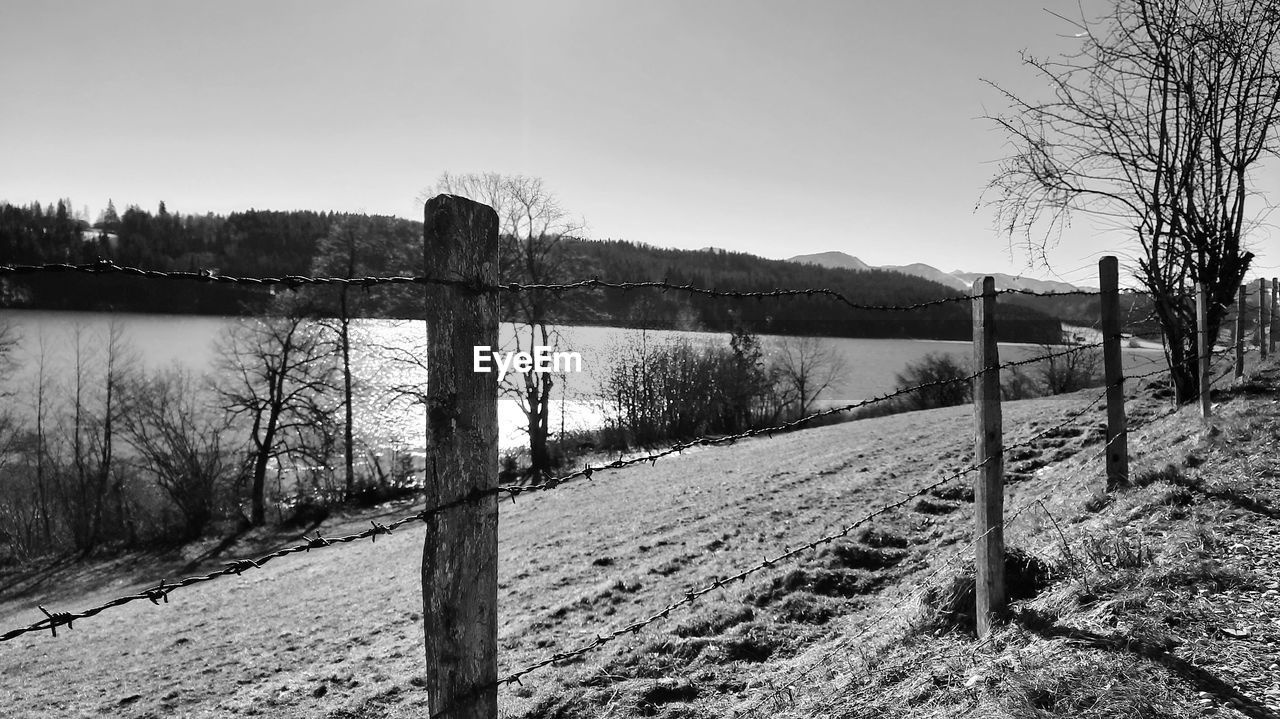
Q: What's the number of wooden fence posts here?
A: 7